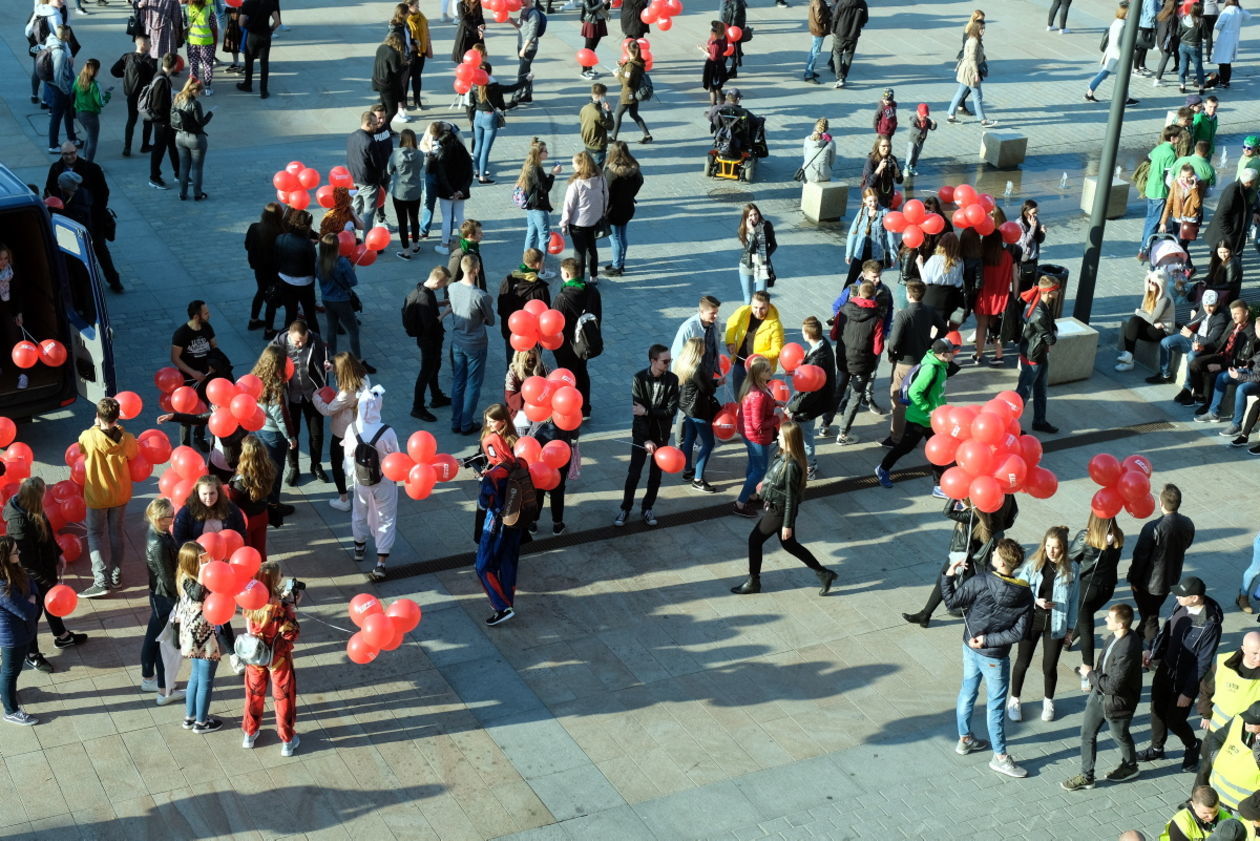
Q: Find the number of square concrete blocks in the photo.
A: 4